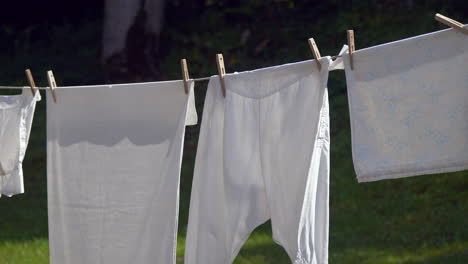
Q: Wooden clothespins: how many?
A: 7